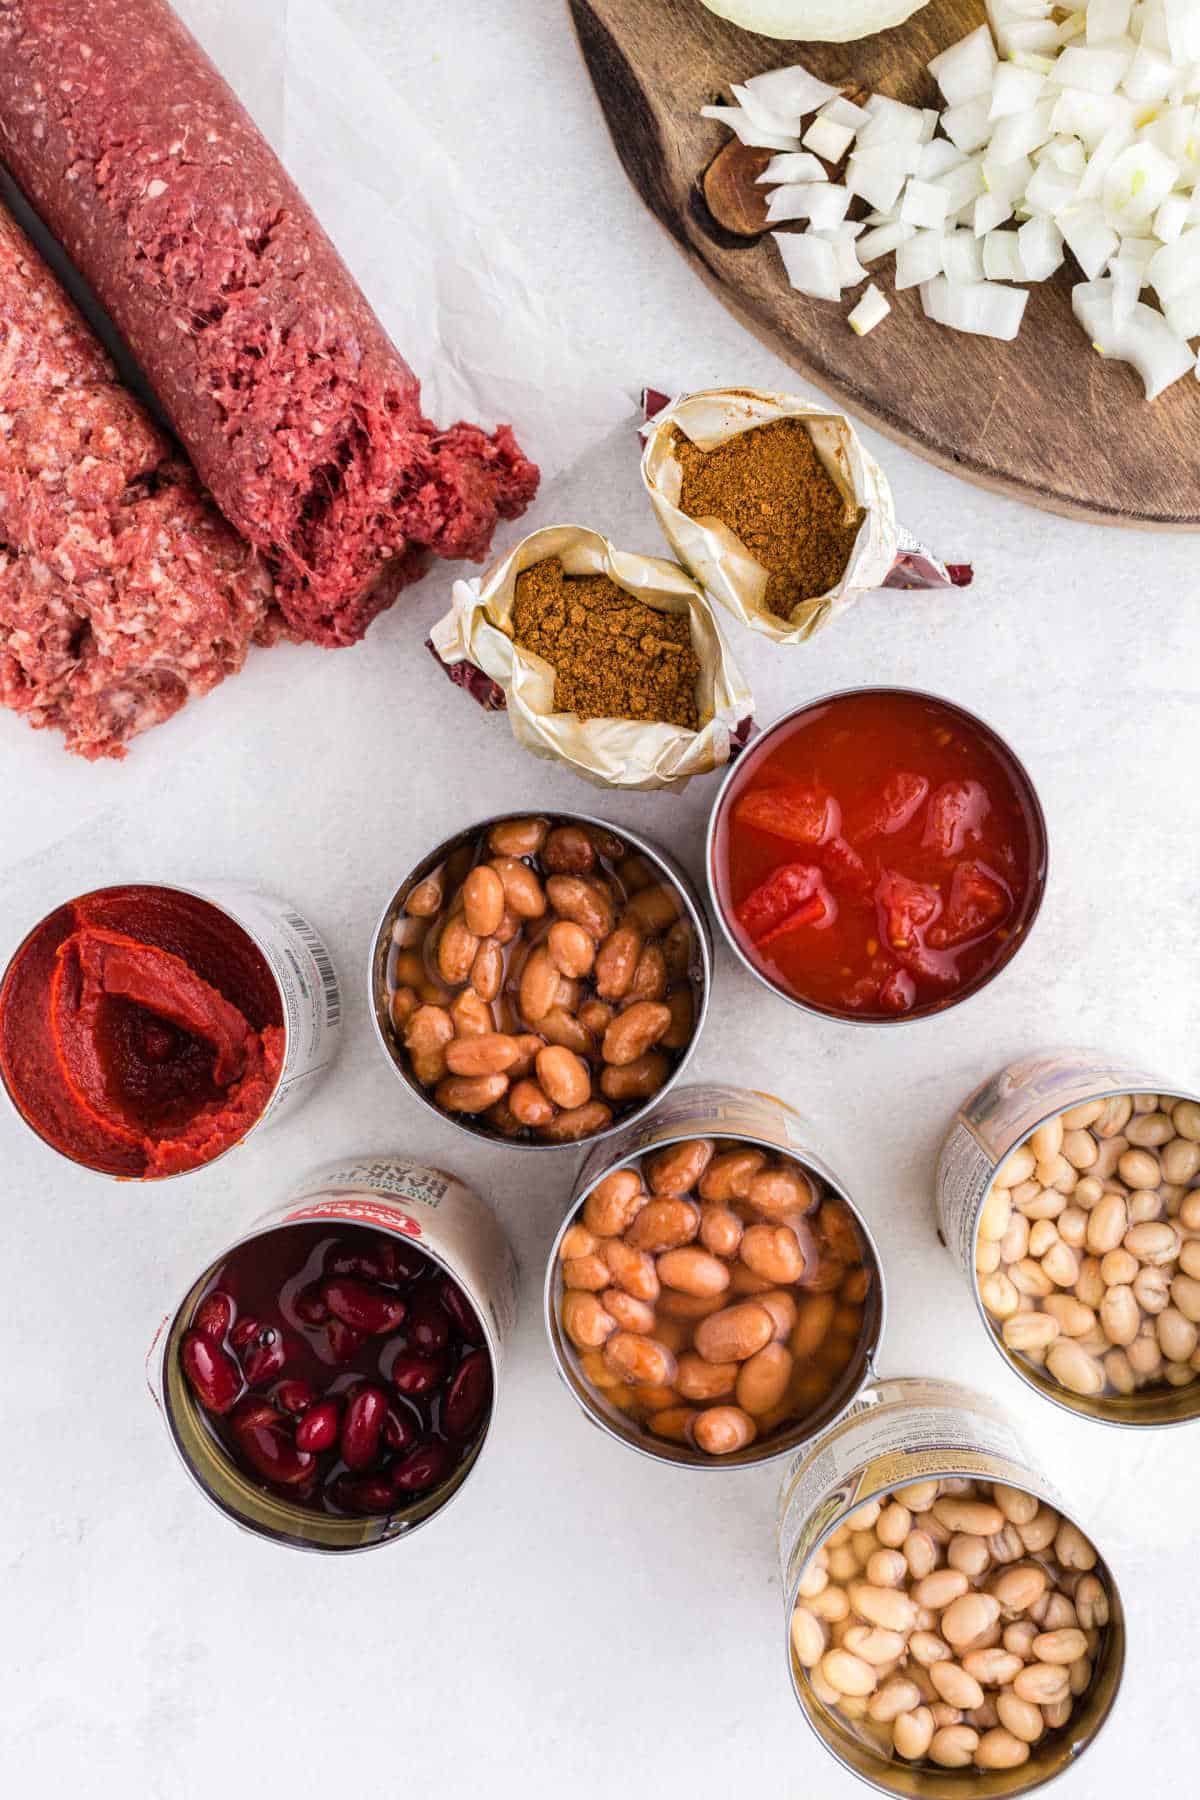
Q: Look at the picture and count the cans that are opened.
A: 7